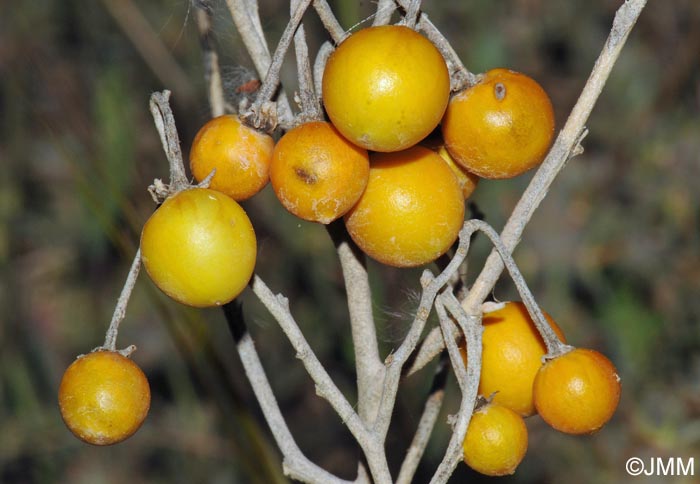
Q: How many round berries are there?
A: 11